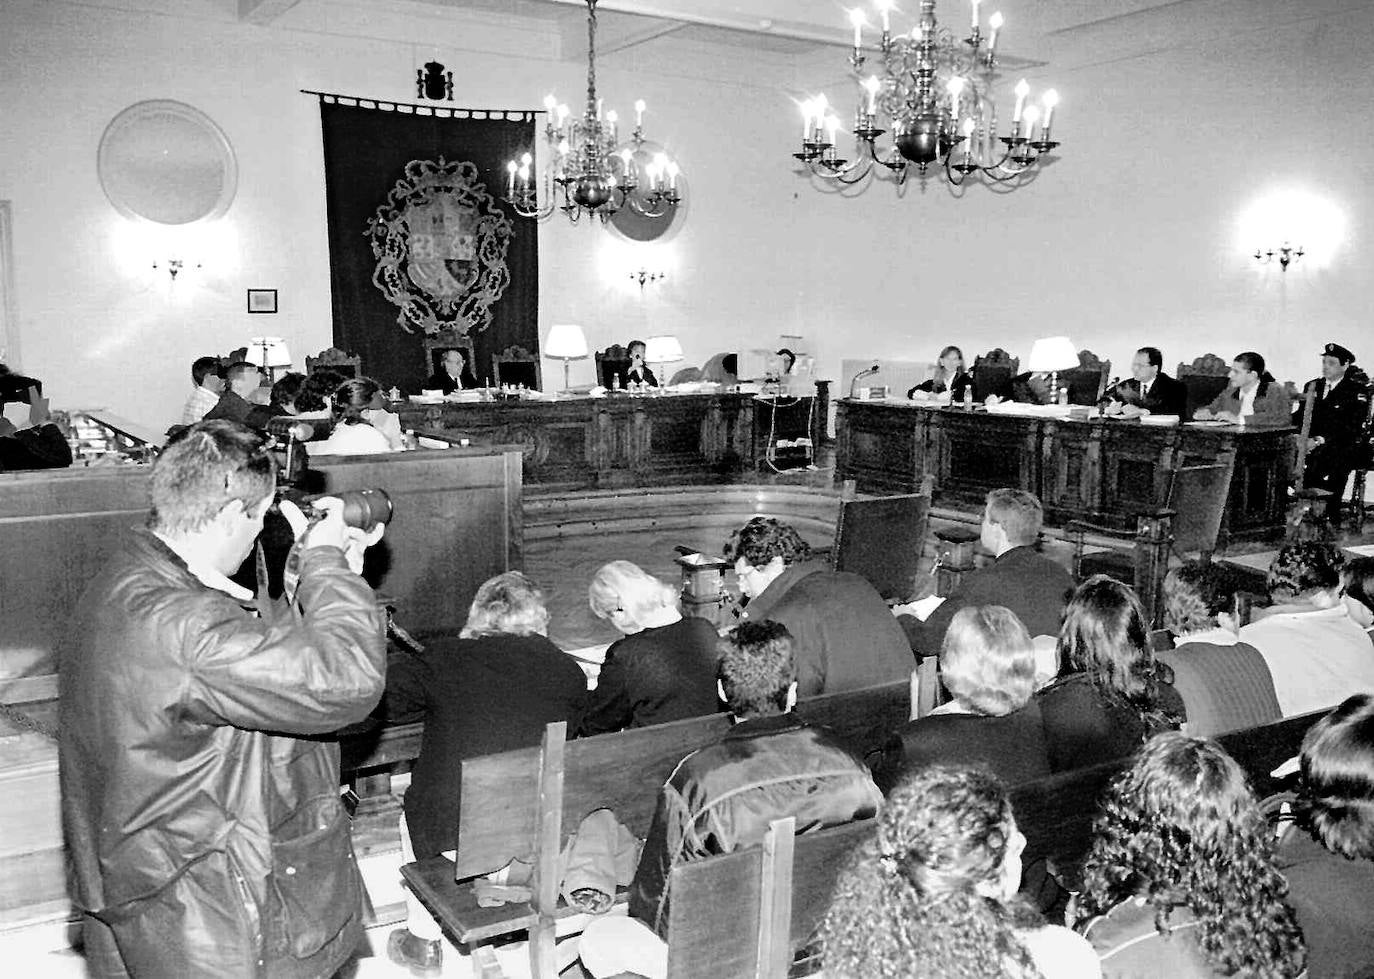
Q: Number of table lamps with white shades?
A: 4